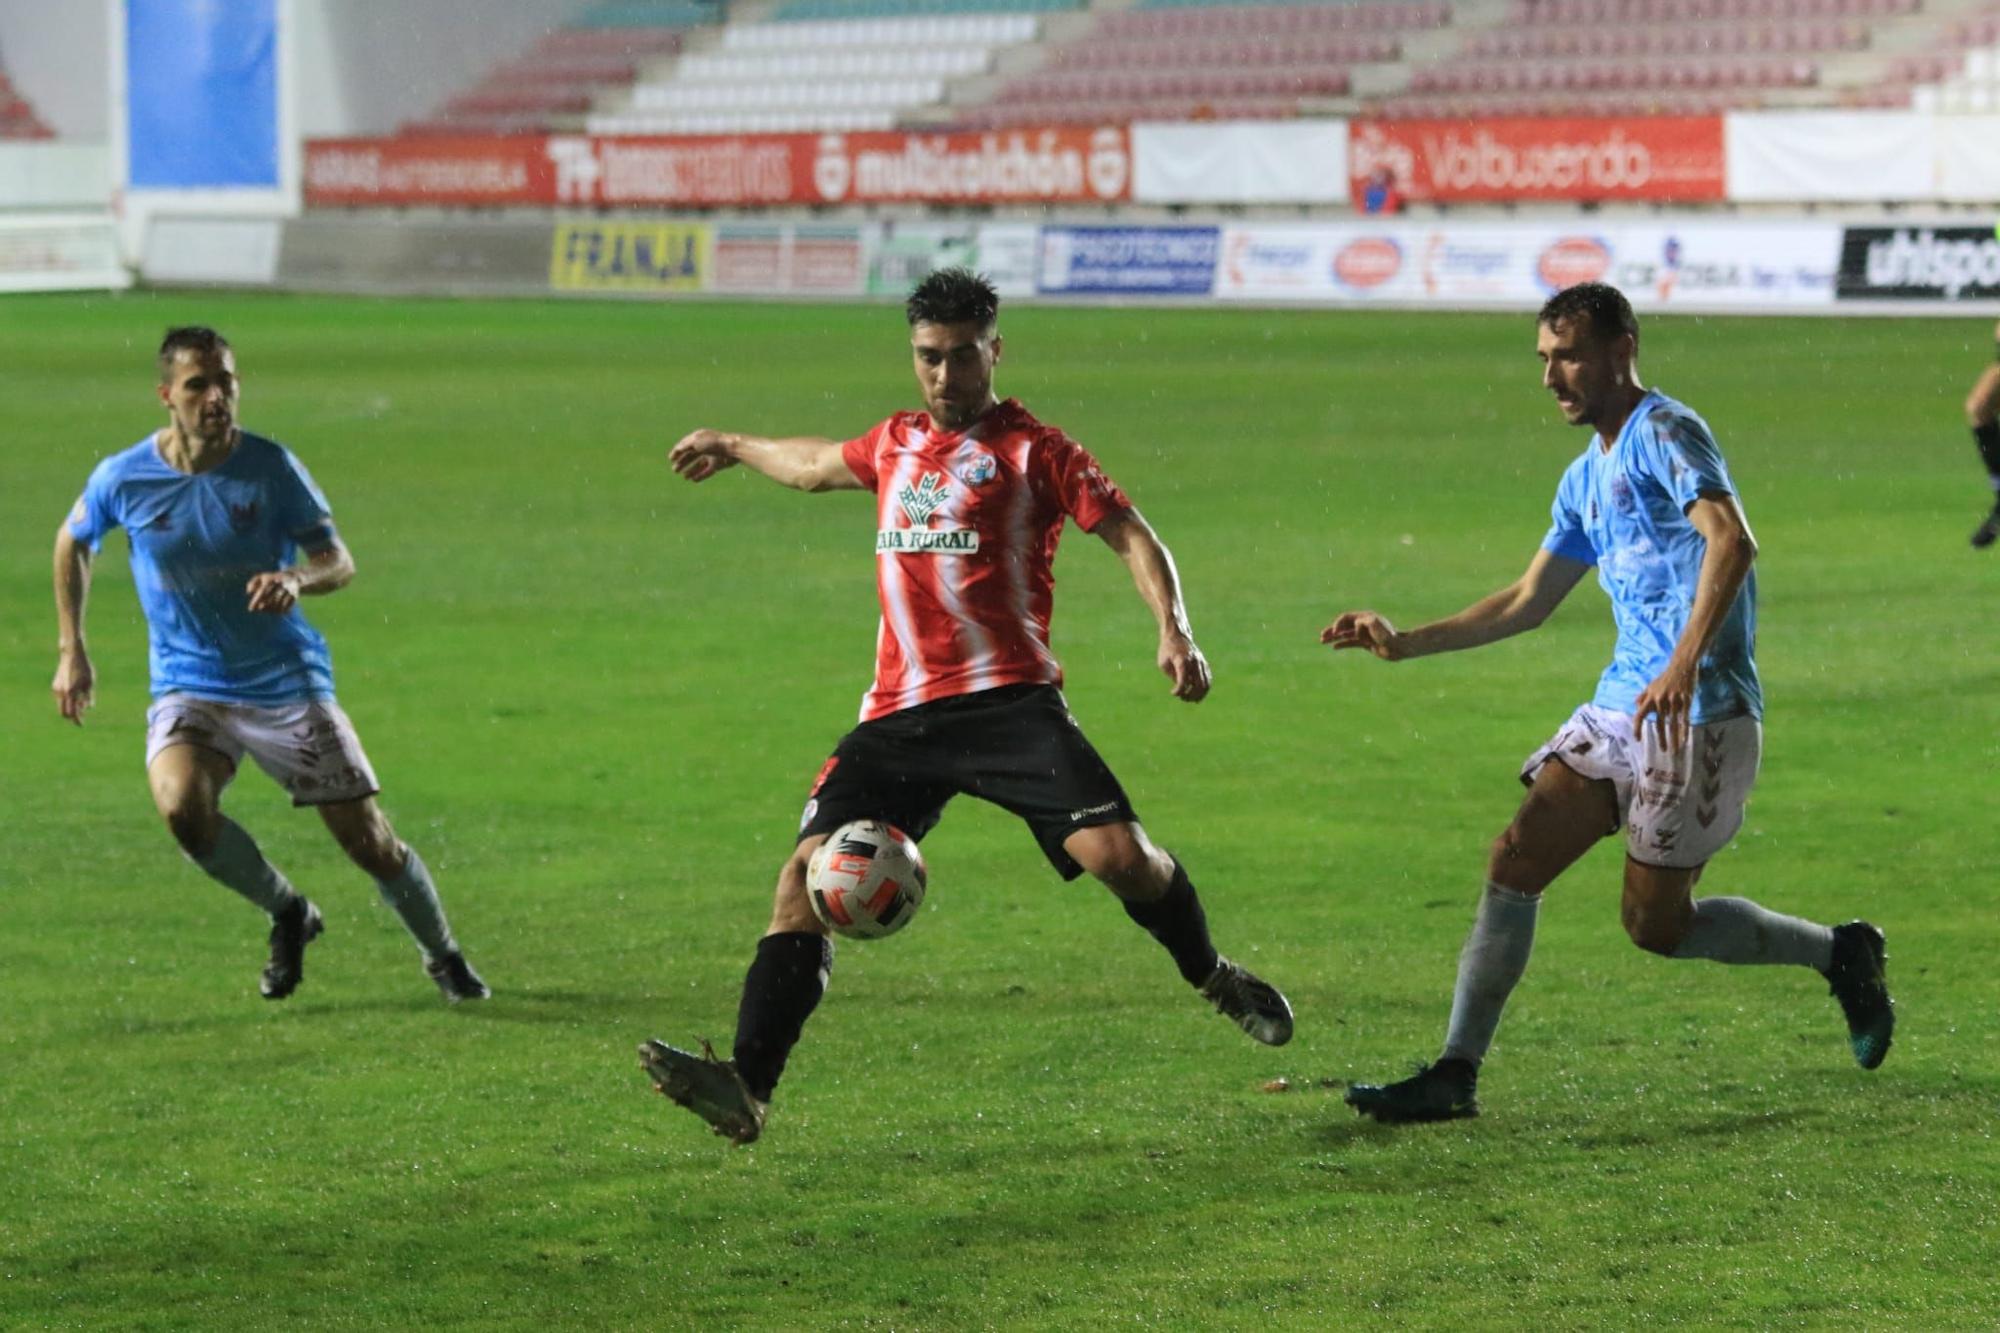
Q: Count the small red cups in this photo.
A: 0